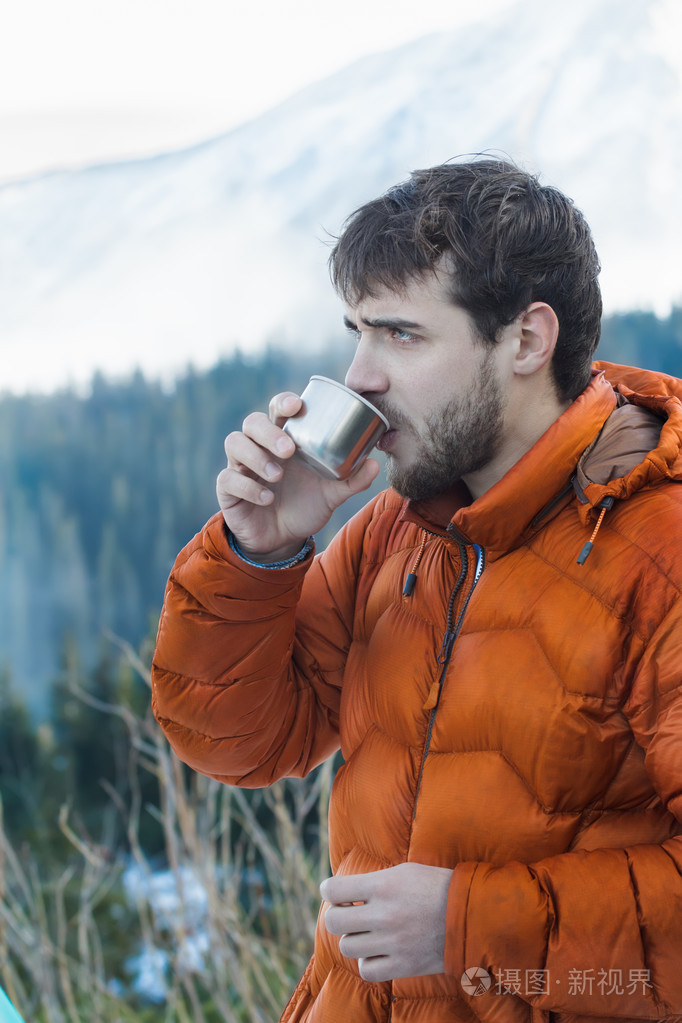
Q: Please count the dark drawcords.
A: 2